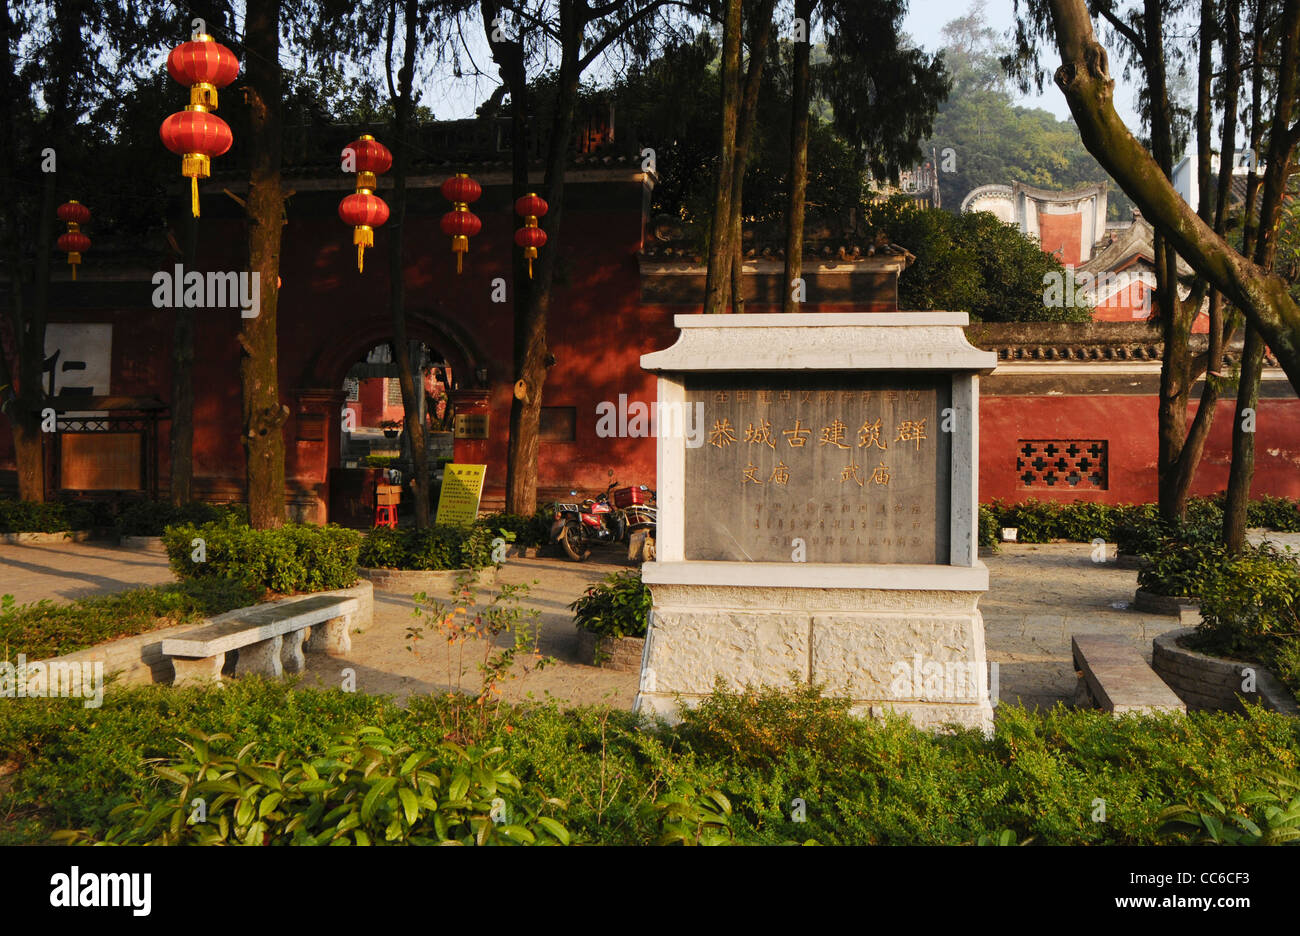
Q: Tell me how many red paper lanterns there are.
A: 10